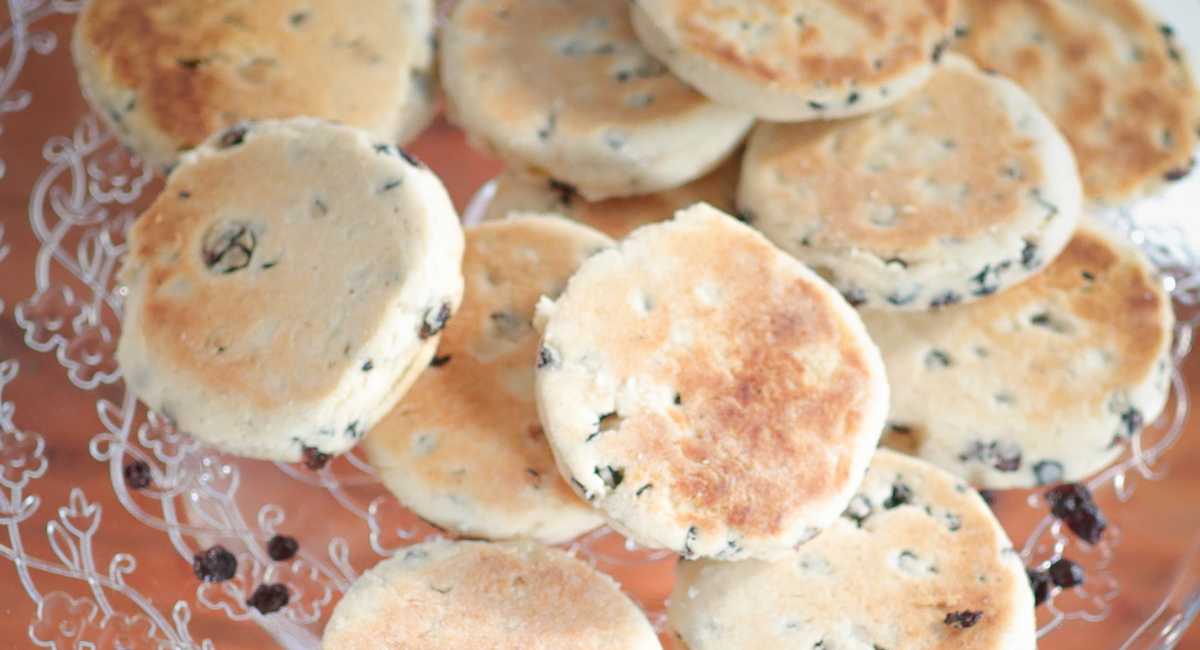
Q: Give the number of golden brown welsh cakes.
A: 12